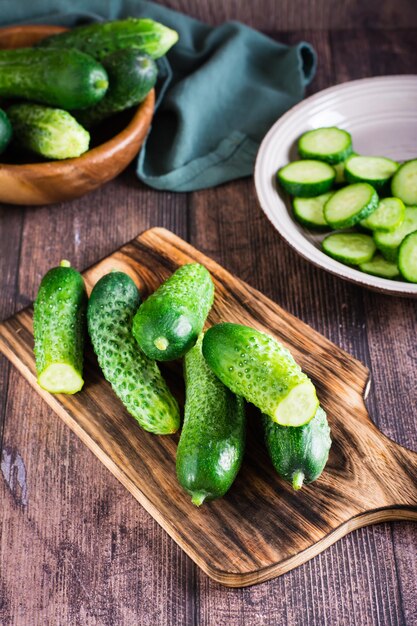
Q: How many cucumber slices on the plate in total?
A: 12